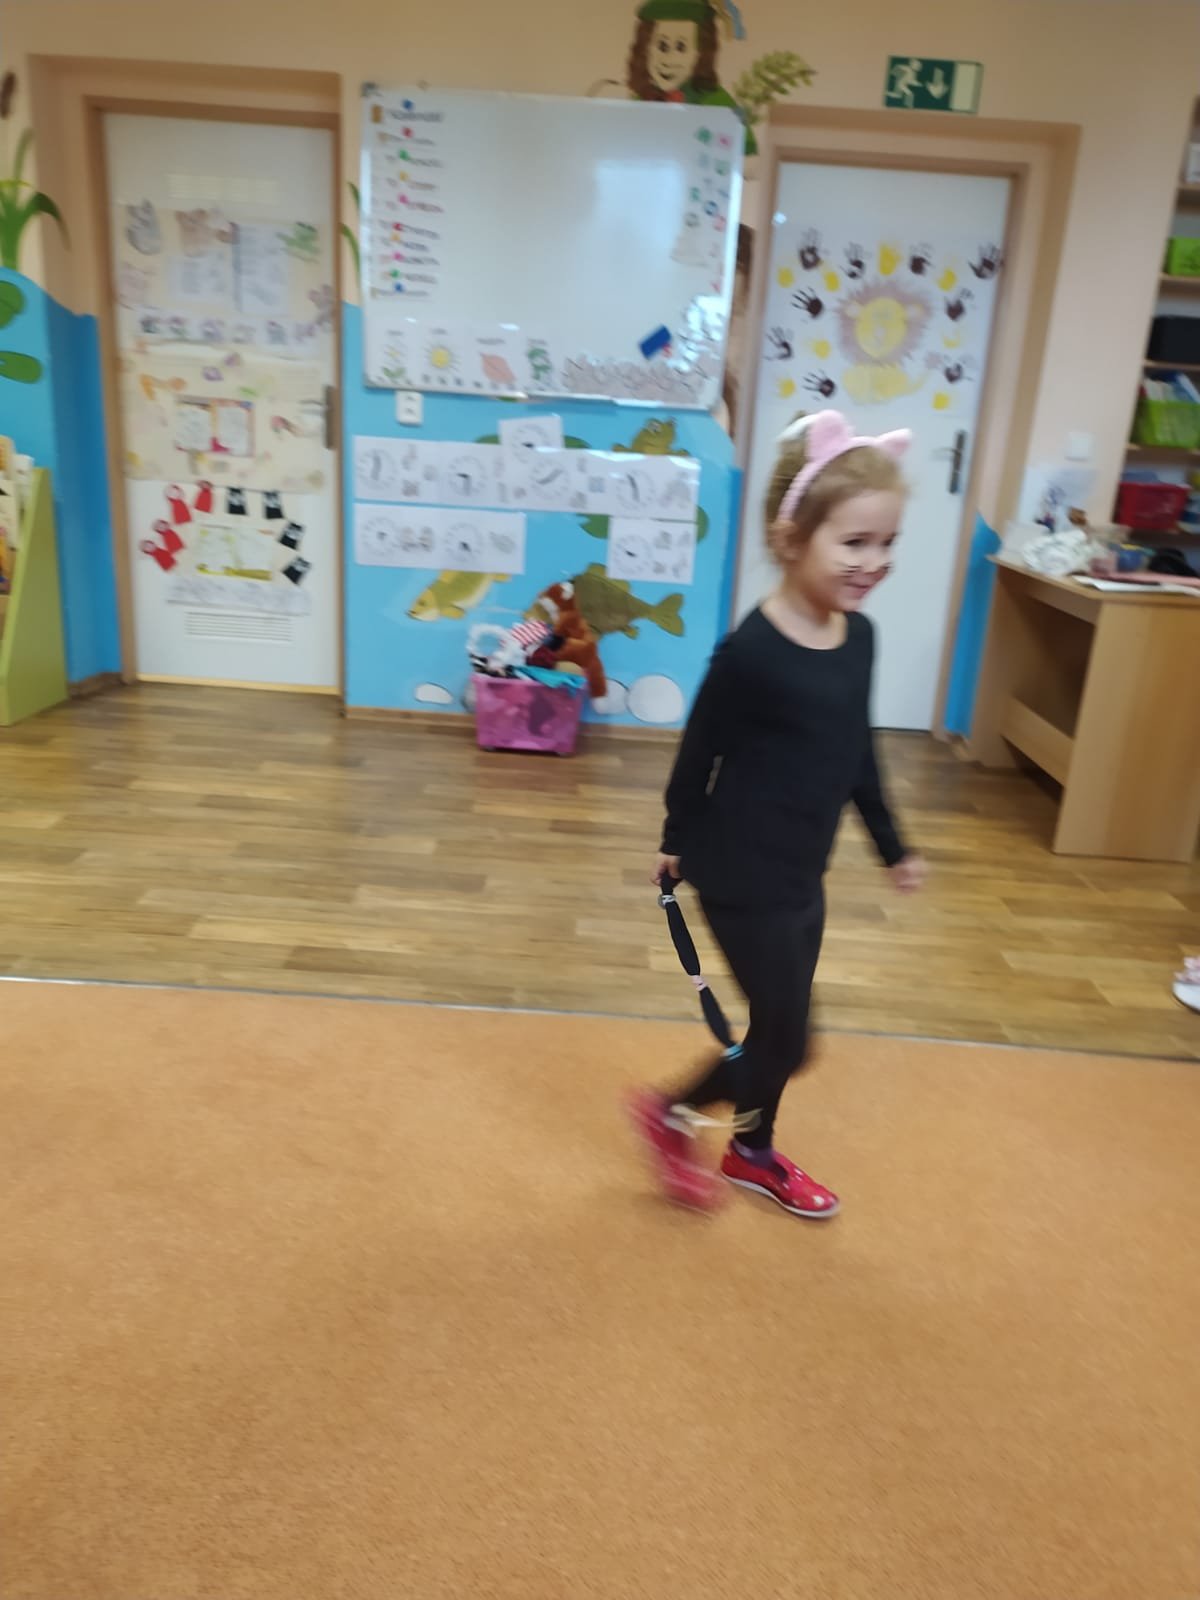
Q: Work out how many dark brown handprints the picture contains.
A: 9